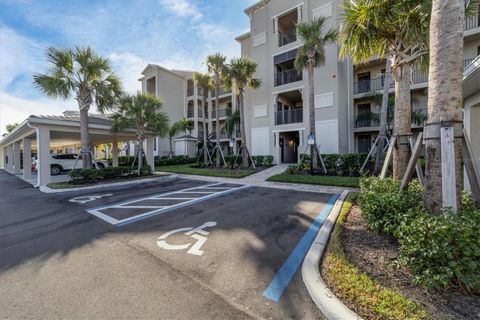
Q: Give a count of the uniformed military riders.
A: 0